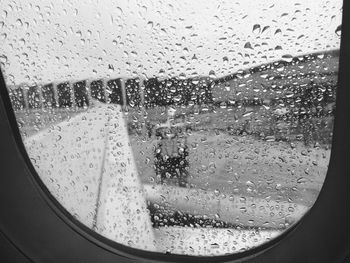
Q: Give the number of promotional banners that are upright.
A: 0